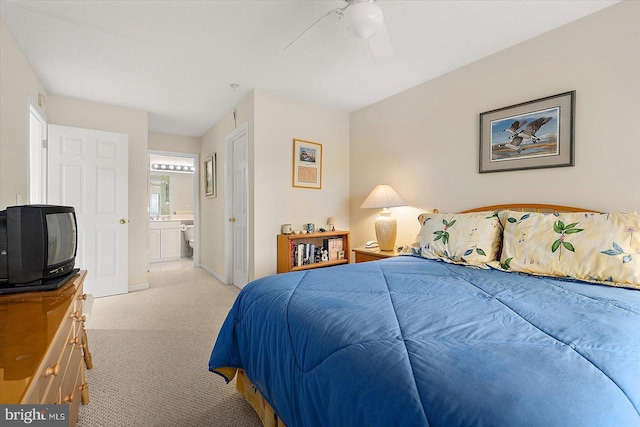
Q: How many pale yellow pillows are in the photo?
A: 2